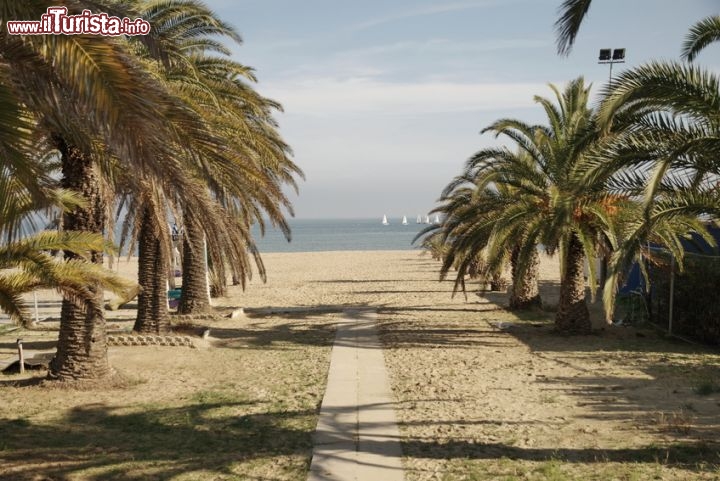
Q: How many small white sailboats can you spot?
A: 5